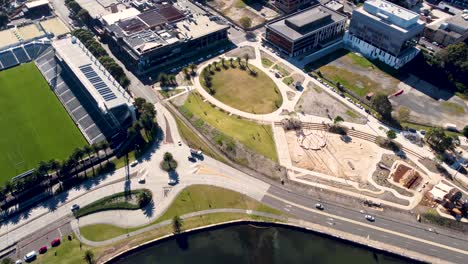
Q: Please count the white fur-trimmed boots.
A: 0